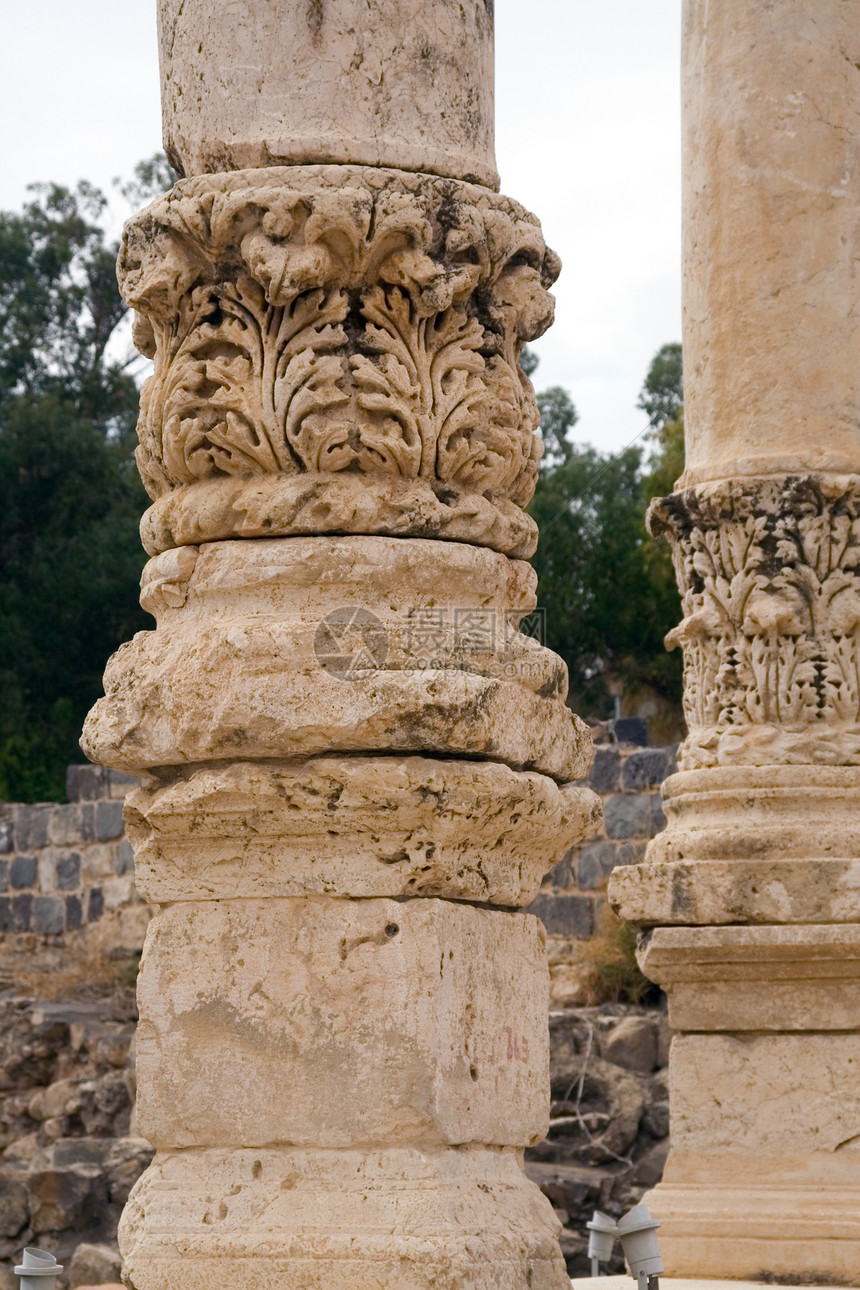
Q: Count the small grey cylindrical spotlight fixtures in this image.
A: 3